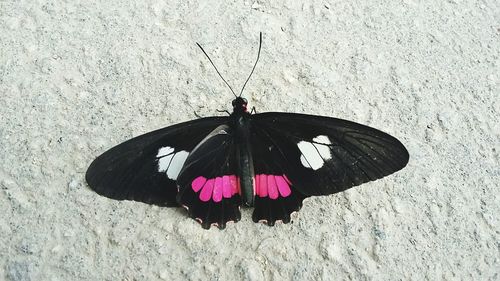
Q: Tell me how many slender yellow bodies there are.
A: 0